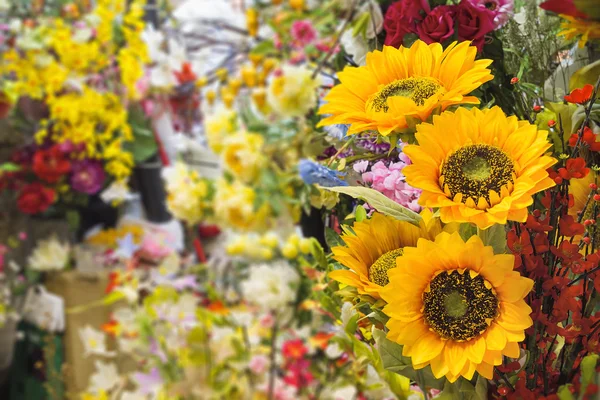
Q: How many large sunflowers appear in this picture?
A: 4